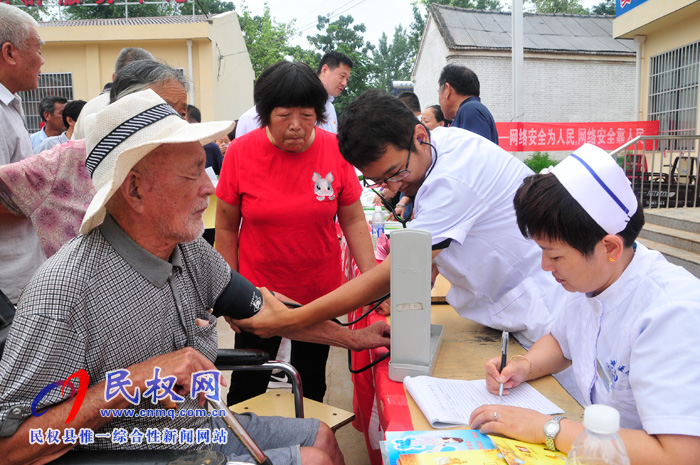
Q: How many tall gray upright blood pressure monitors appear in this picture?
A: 1